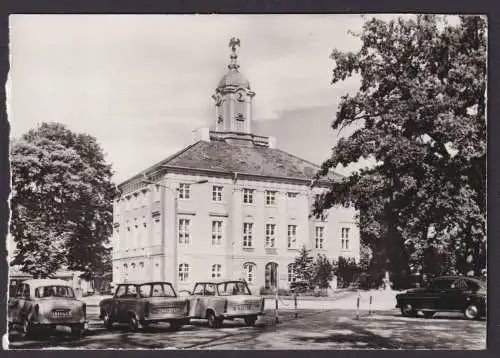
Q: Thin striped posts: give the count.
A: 4